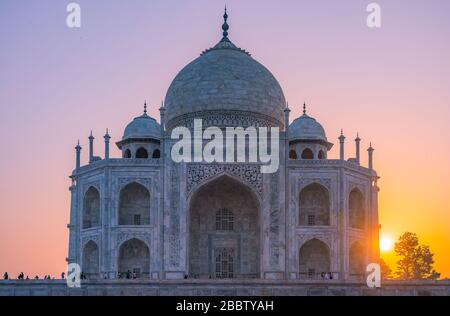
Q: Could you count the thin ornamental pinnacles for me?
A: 8